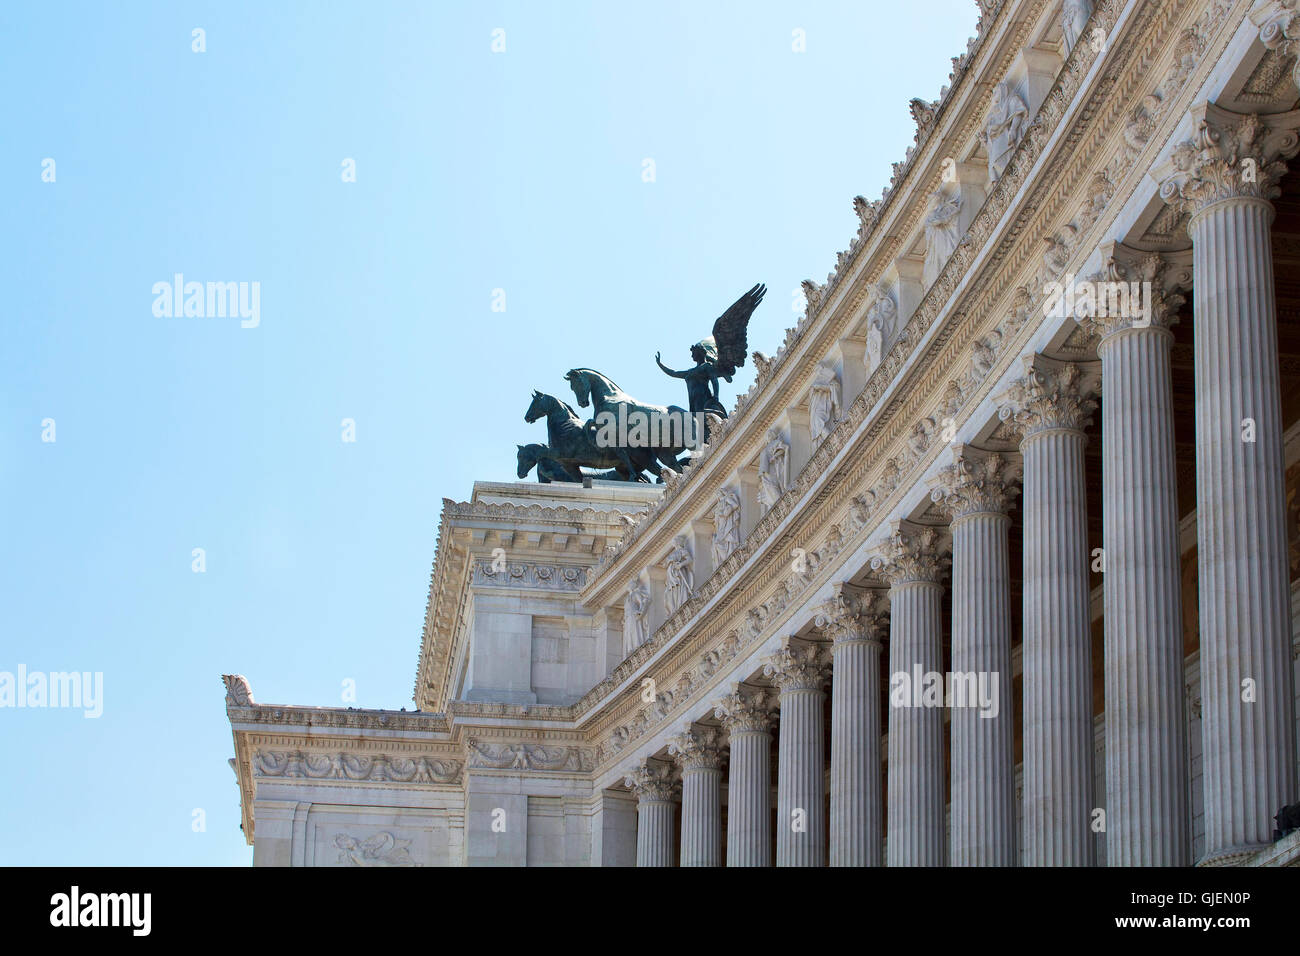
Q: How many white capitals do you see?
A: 11